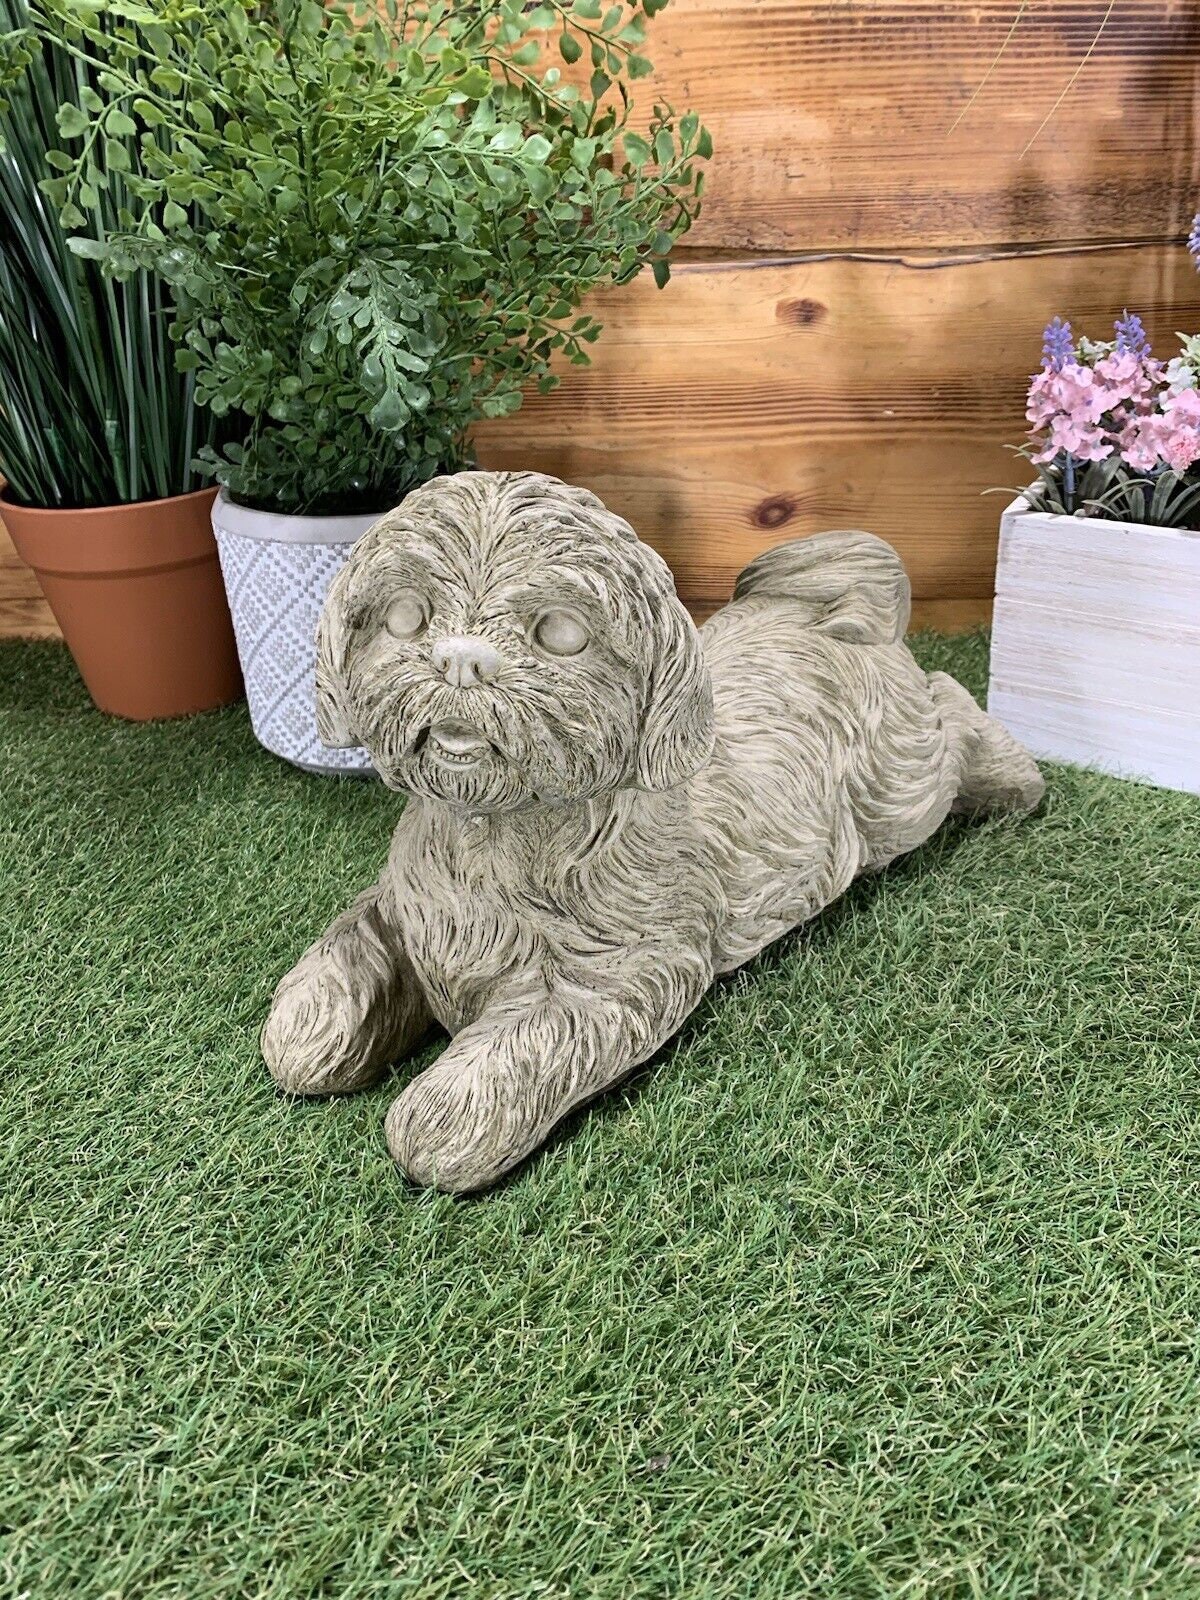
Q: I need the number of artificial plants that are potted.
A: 3